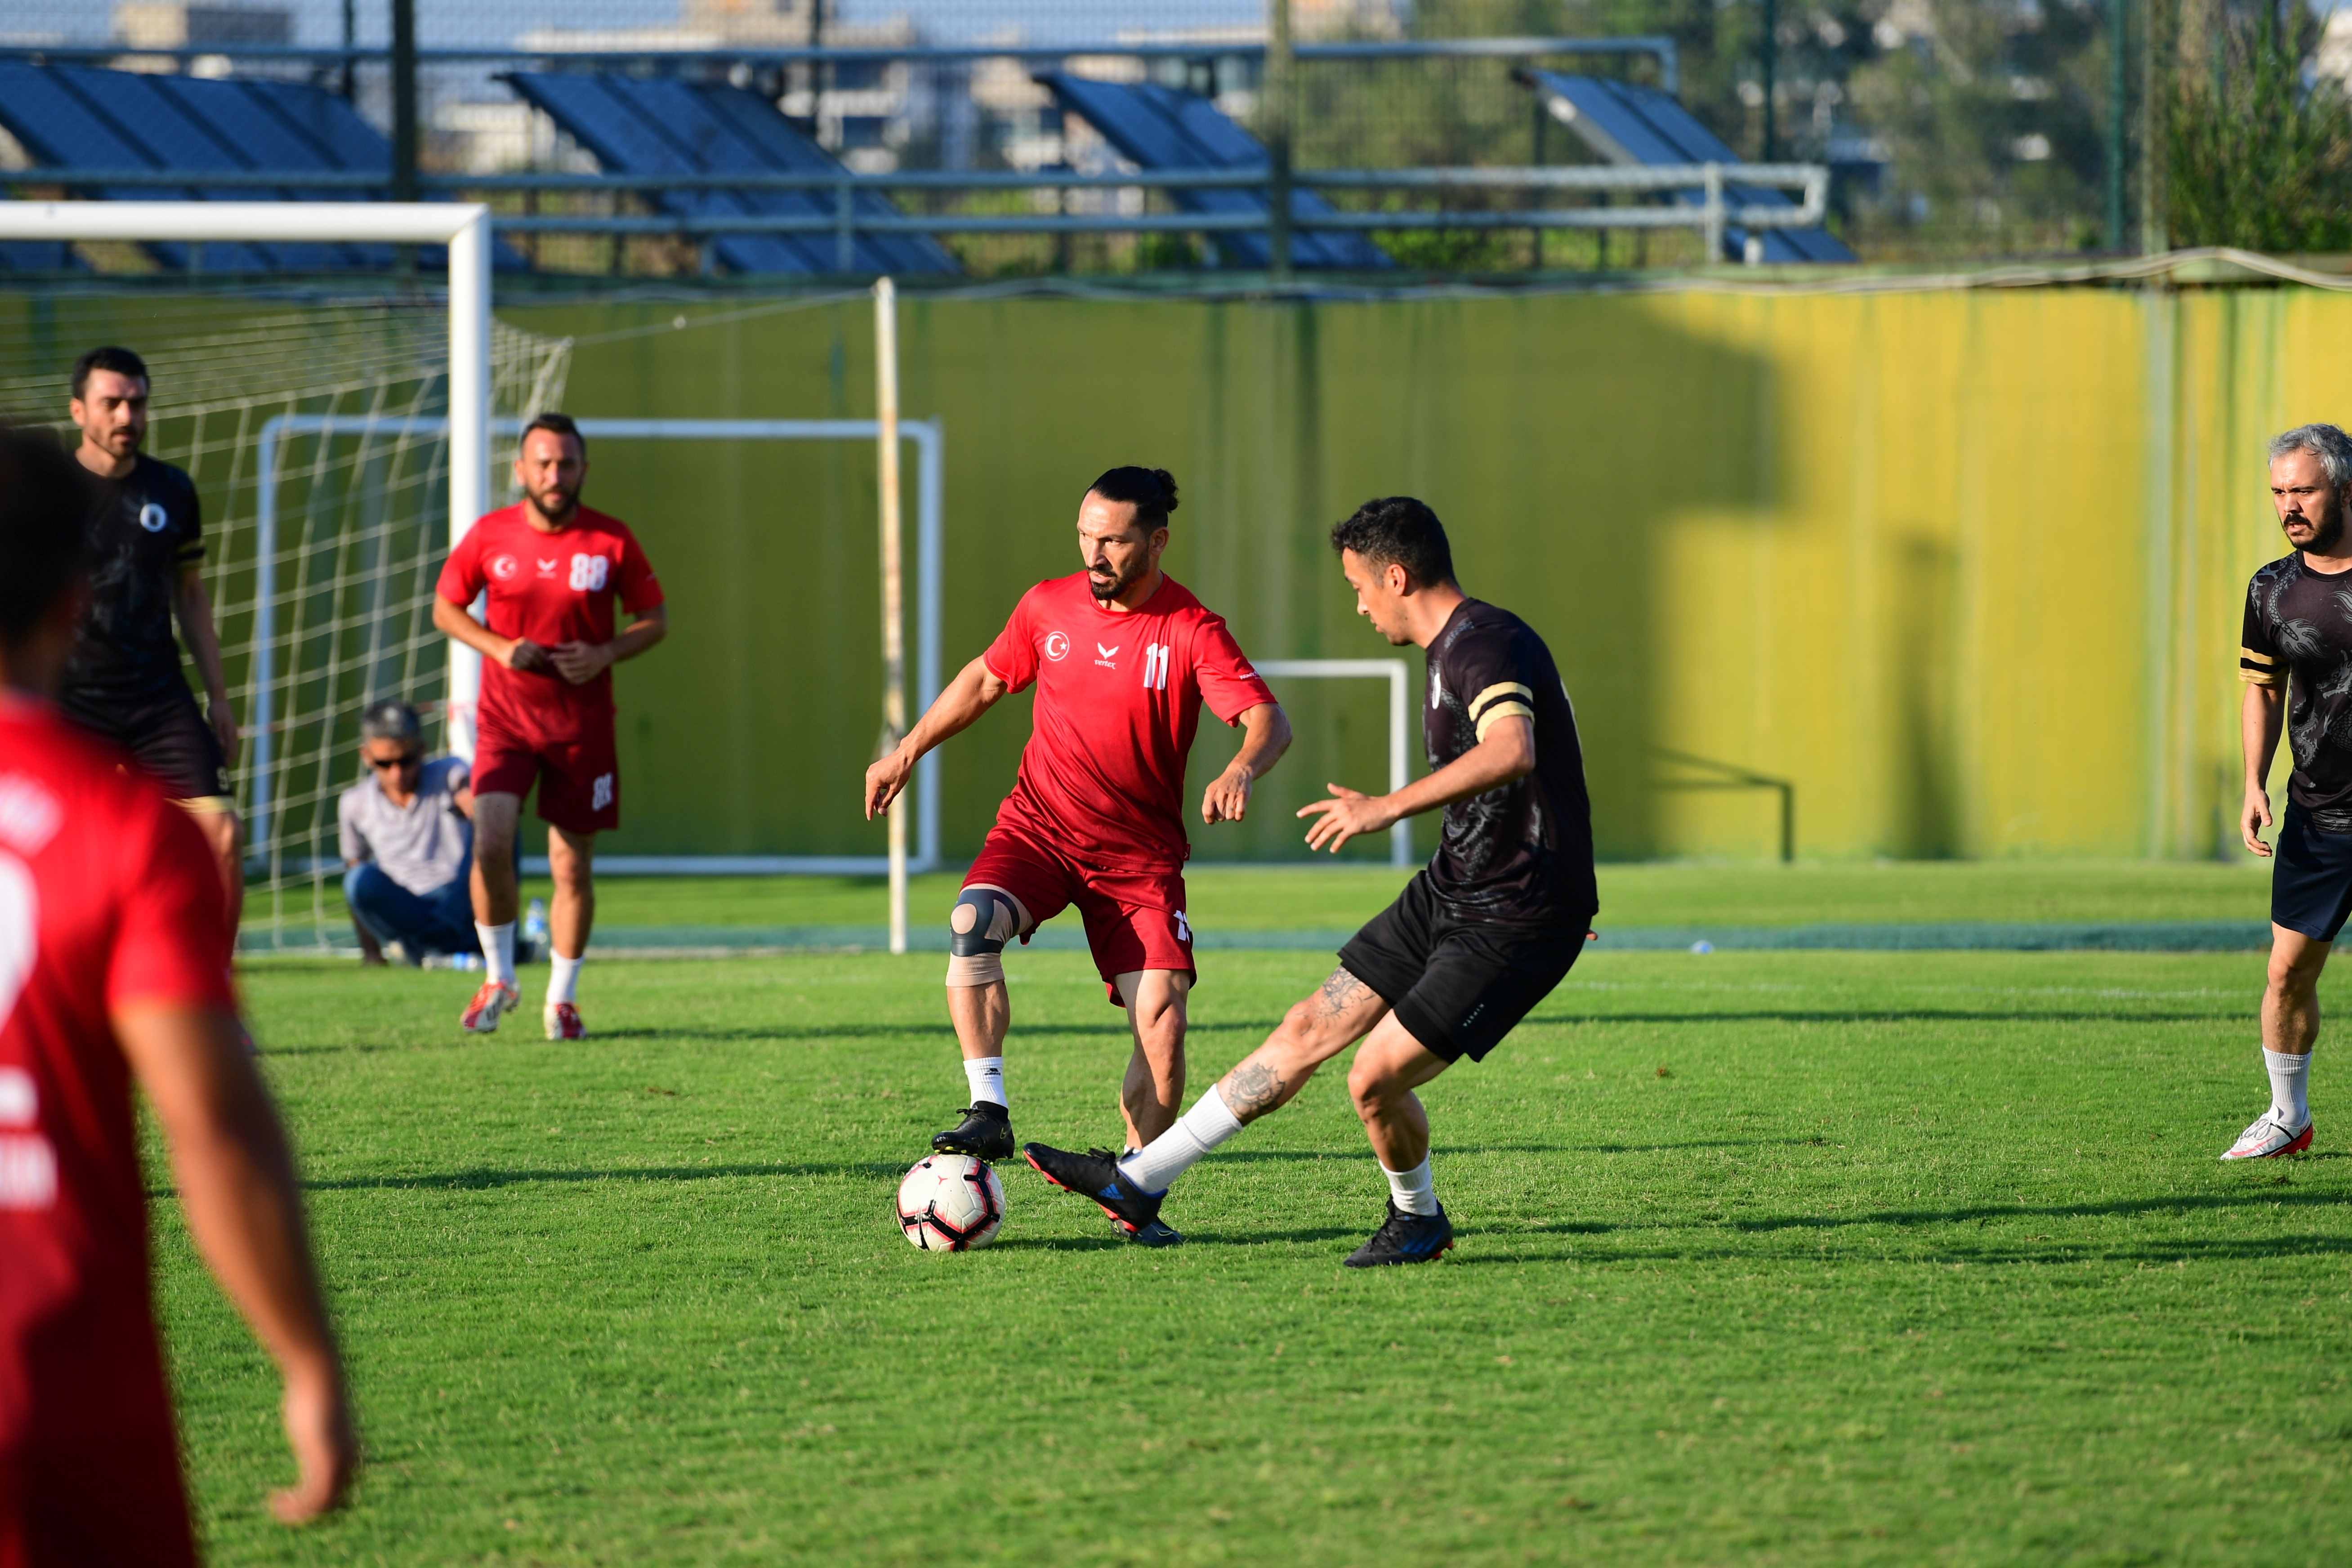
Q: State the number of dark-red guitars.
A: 0